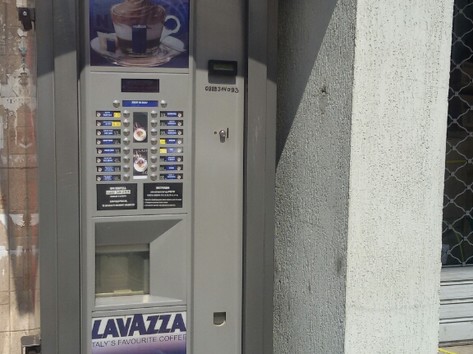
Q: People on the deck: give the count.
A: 0